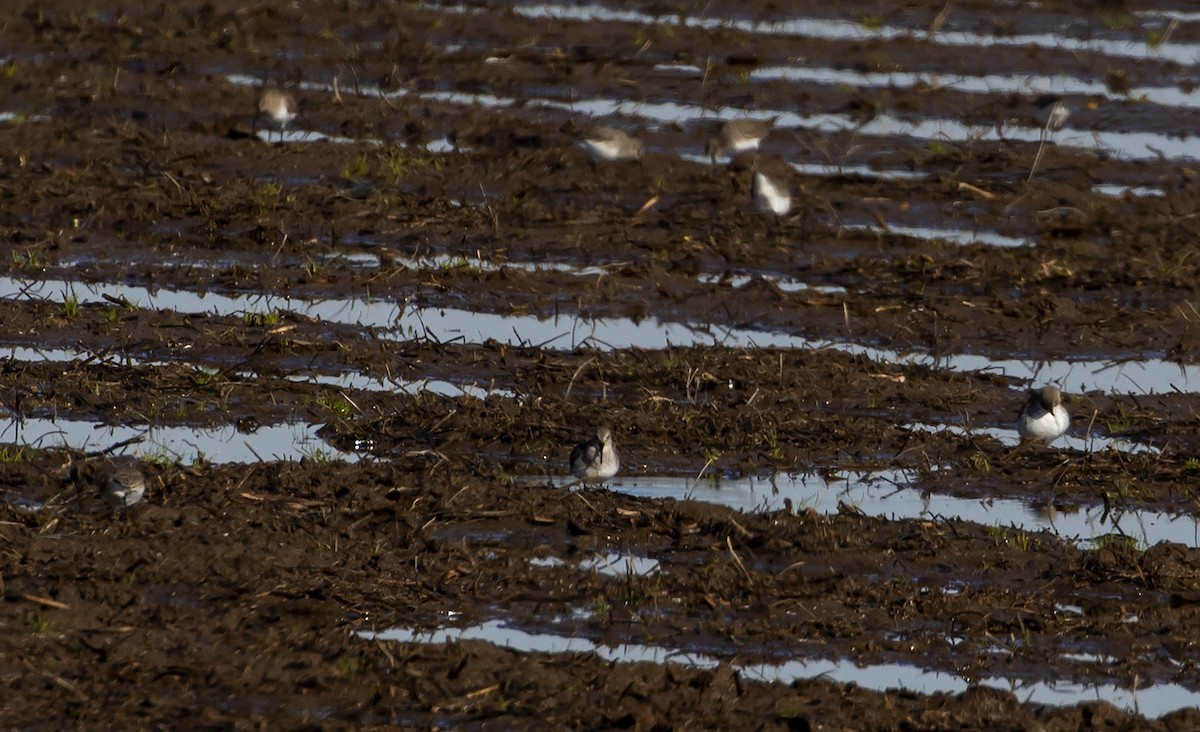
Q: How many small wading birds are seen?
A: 8